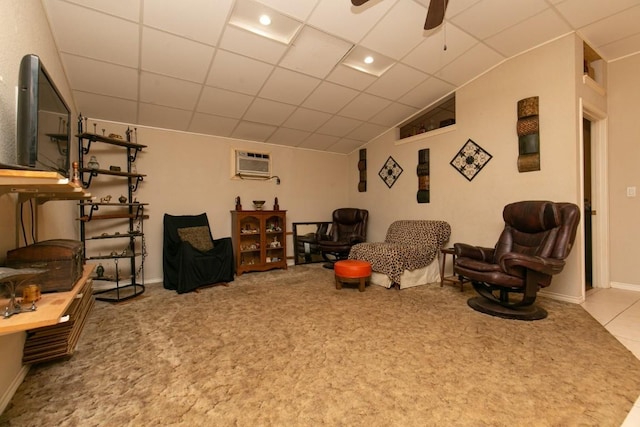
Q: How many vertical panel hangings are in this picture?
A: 3